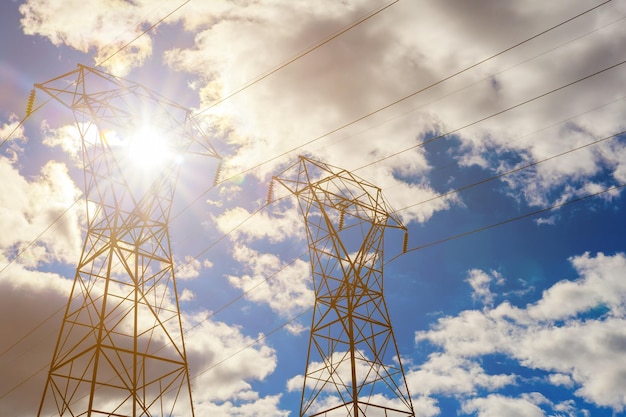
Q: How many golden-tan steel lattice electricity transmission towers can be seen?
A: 2